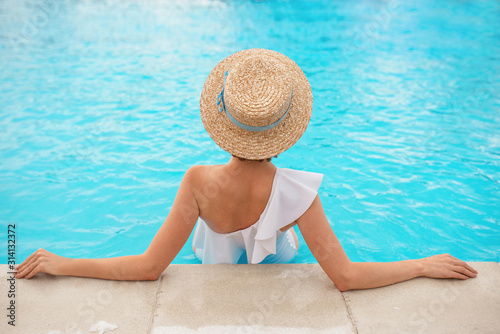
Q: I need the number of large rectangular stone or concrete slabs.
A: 3